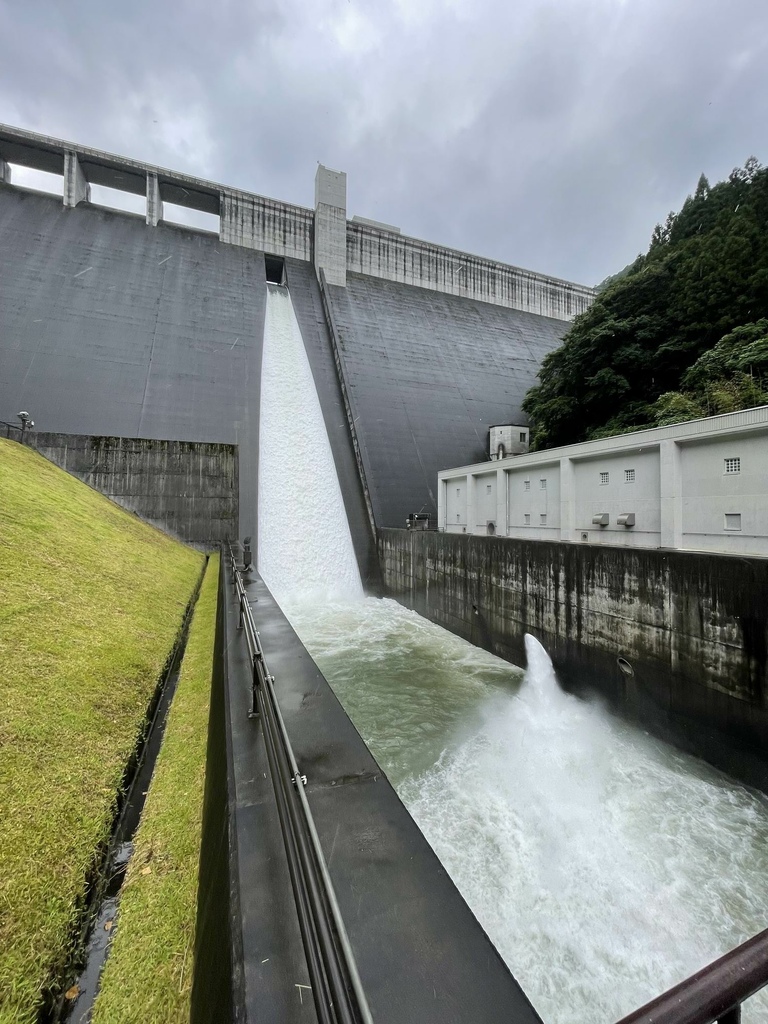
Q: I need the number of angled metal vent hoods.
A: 2